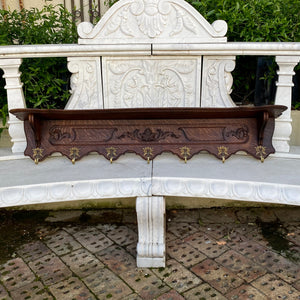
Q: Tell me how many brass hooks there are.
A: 7